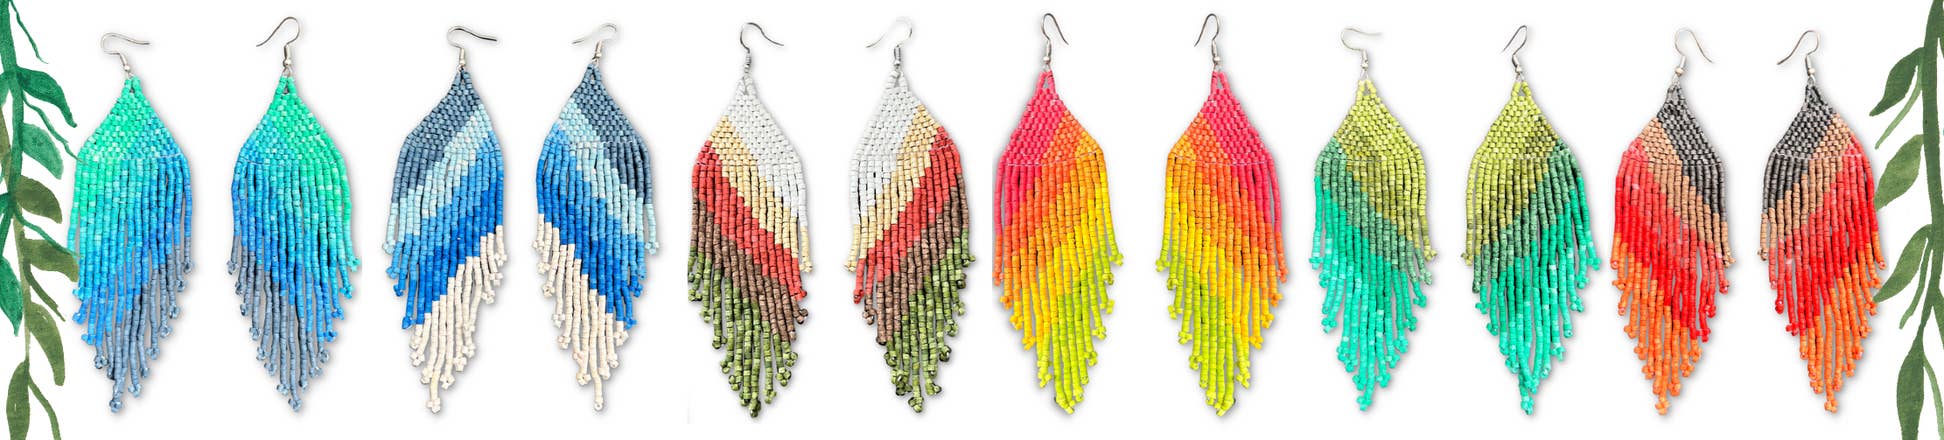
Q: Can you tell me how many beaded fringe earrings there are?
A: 12